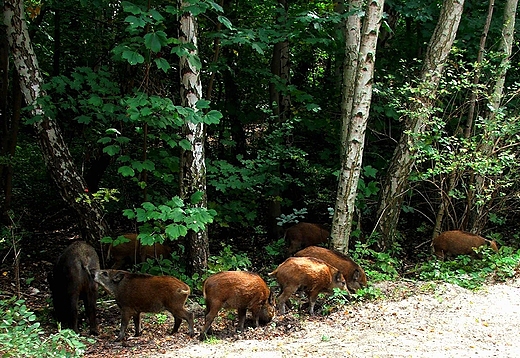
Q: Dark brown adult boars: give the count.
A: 1